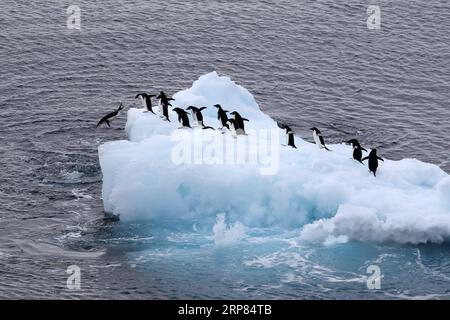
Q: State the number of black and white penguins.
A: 13